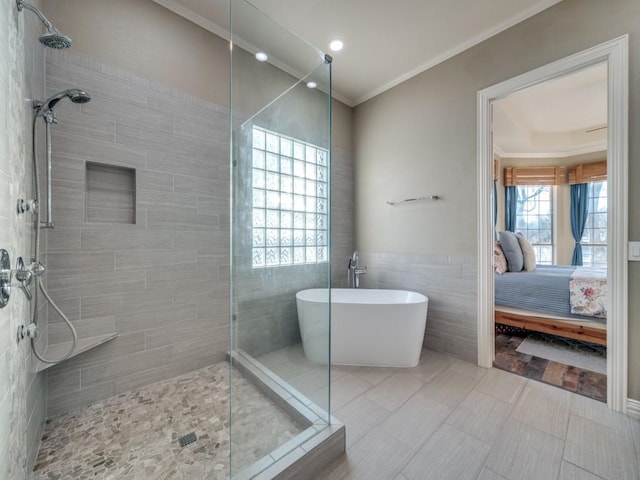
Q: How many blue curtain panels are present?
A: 3